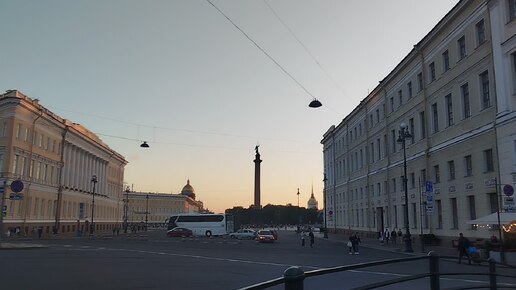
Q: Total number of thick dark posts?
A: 3